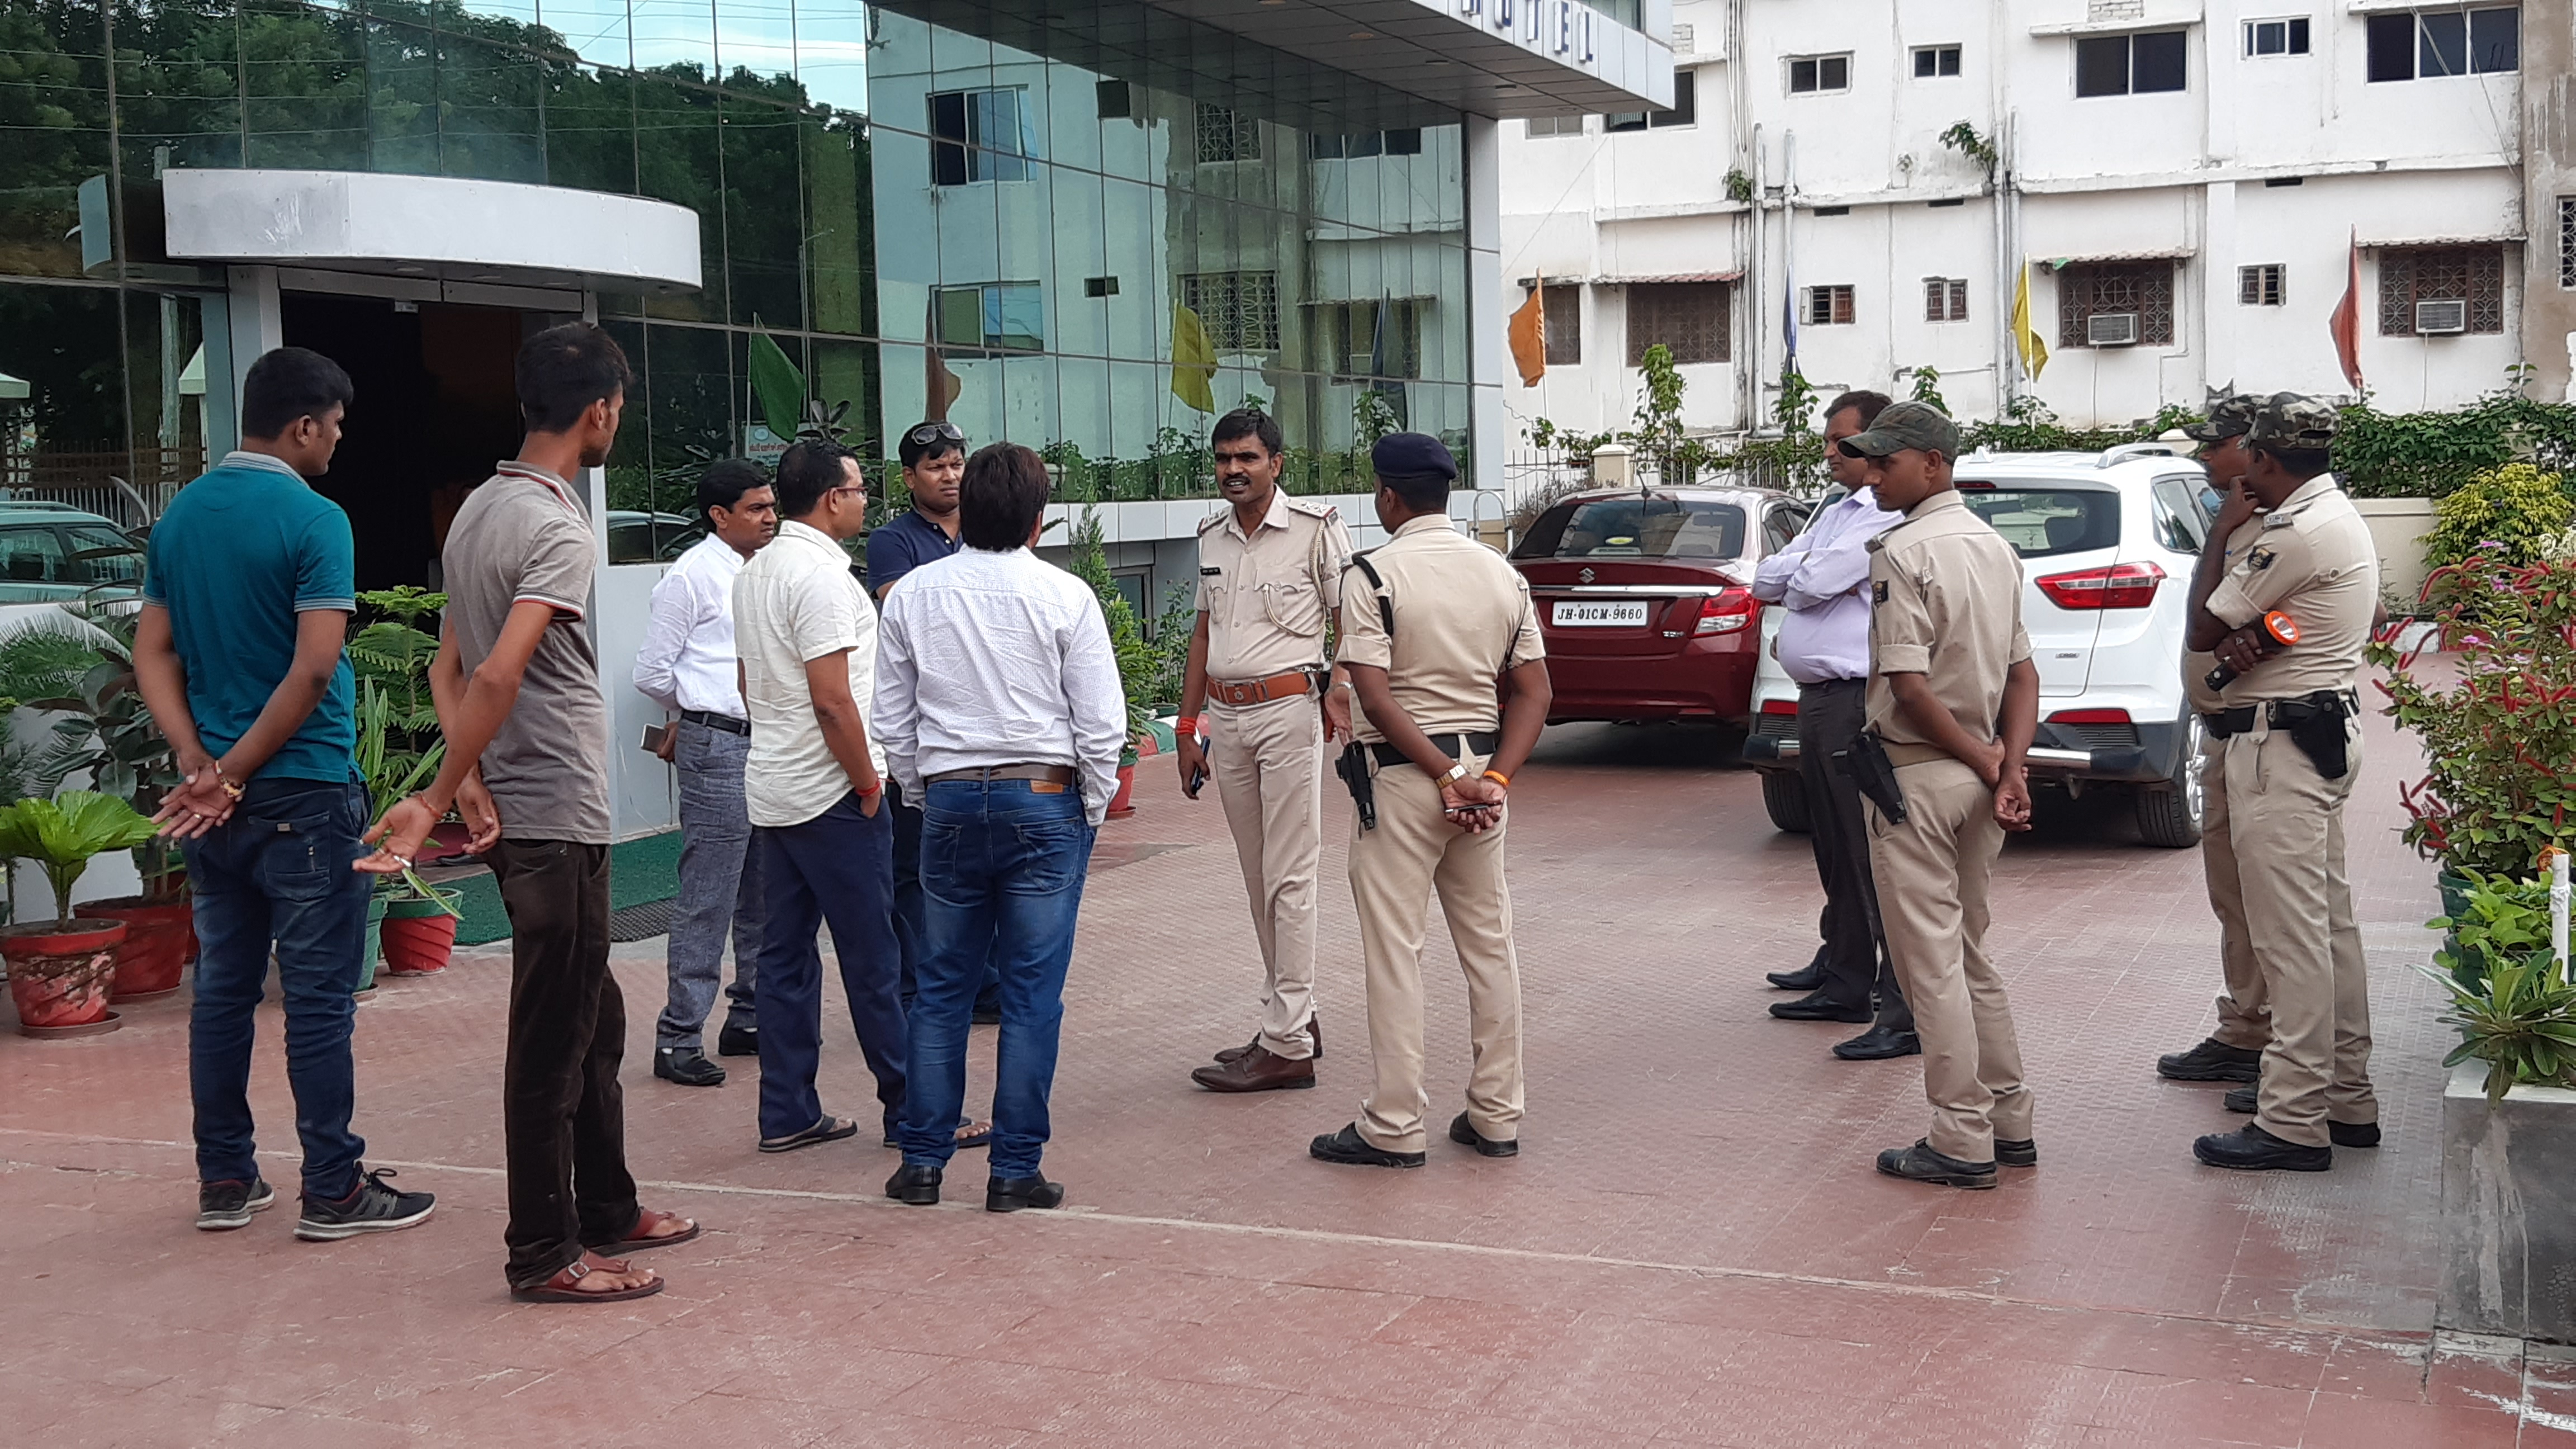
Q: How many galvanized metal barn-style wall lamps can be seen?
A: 0